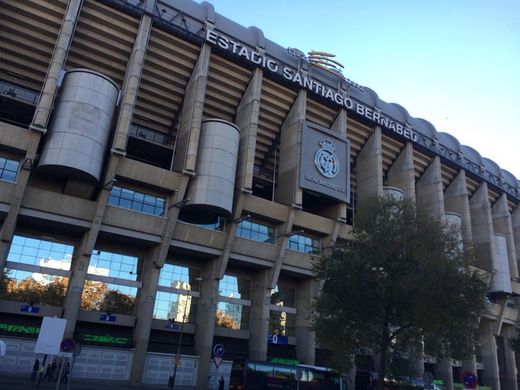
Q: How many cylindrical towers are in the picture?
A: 5